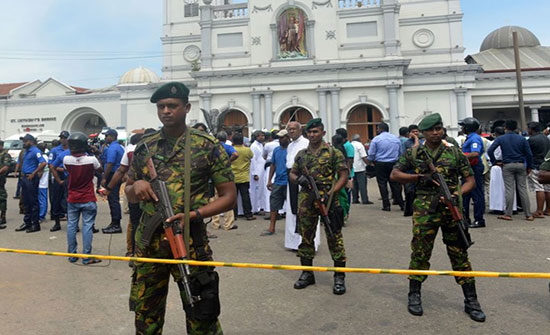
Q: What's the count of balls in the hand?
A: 0